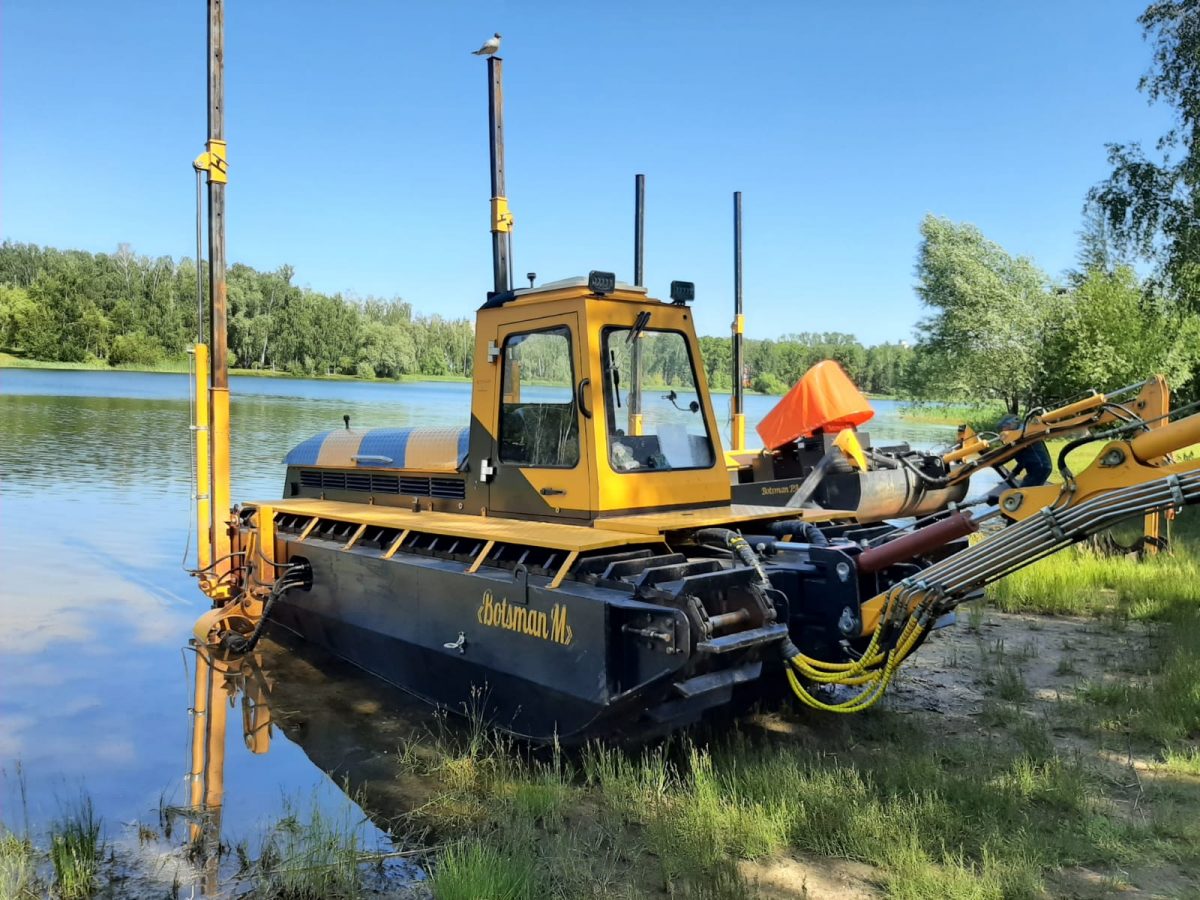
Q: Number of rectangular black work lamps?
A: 2